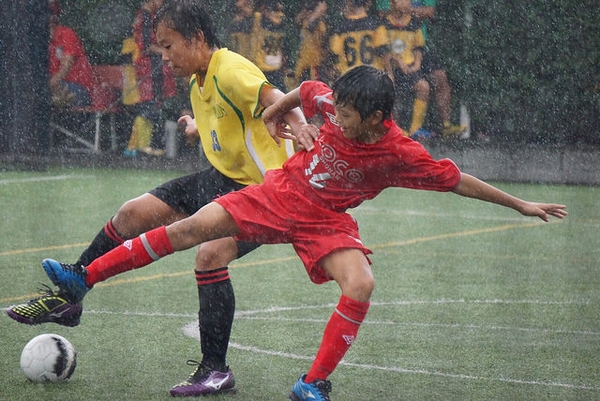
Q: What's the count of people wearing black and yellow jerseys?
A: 5